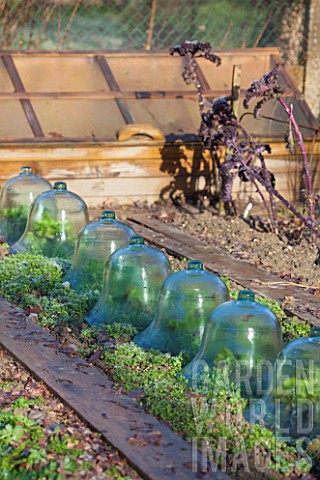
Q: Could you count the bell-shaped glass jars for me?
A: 7